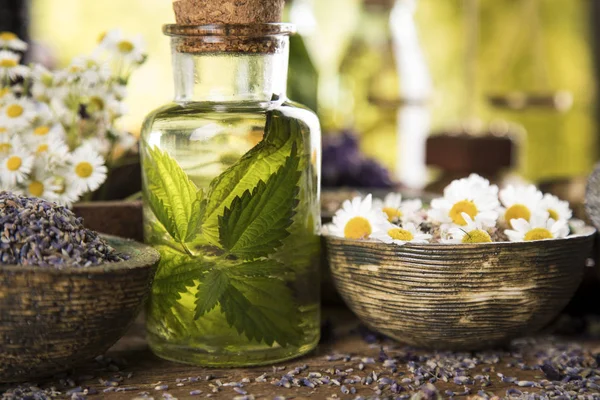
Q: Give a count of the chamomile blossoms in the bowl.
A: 8